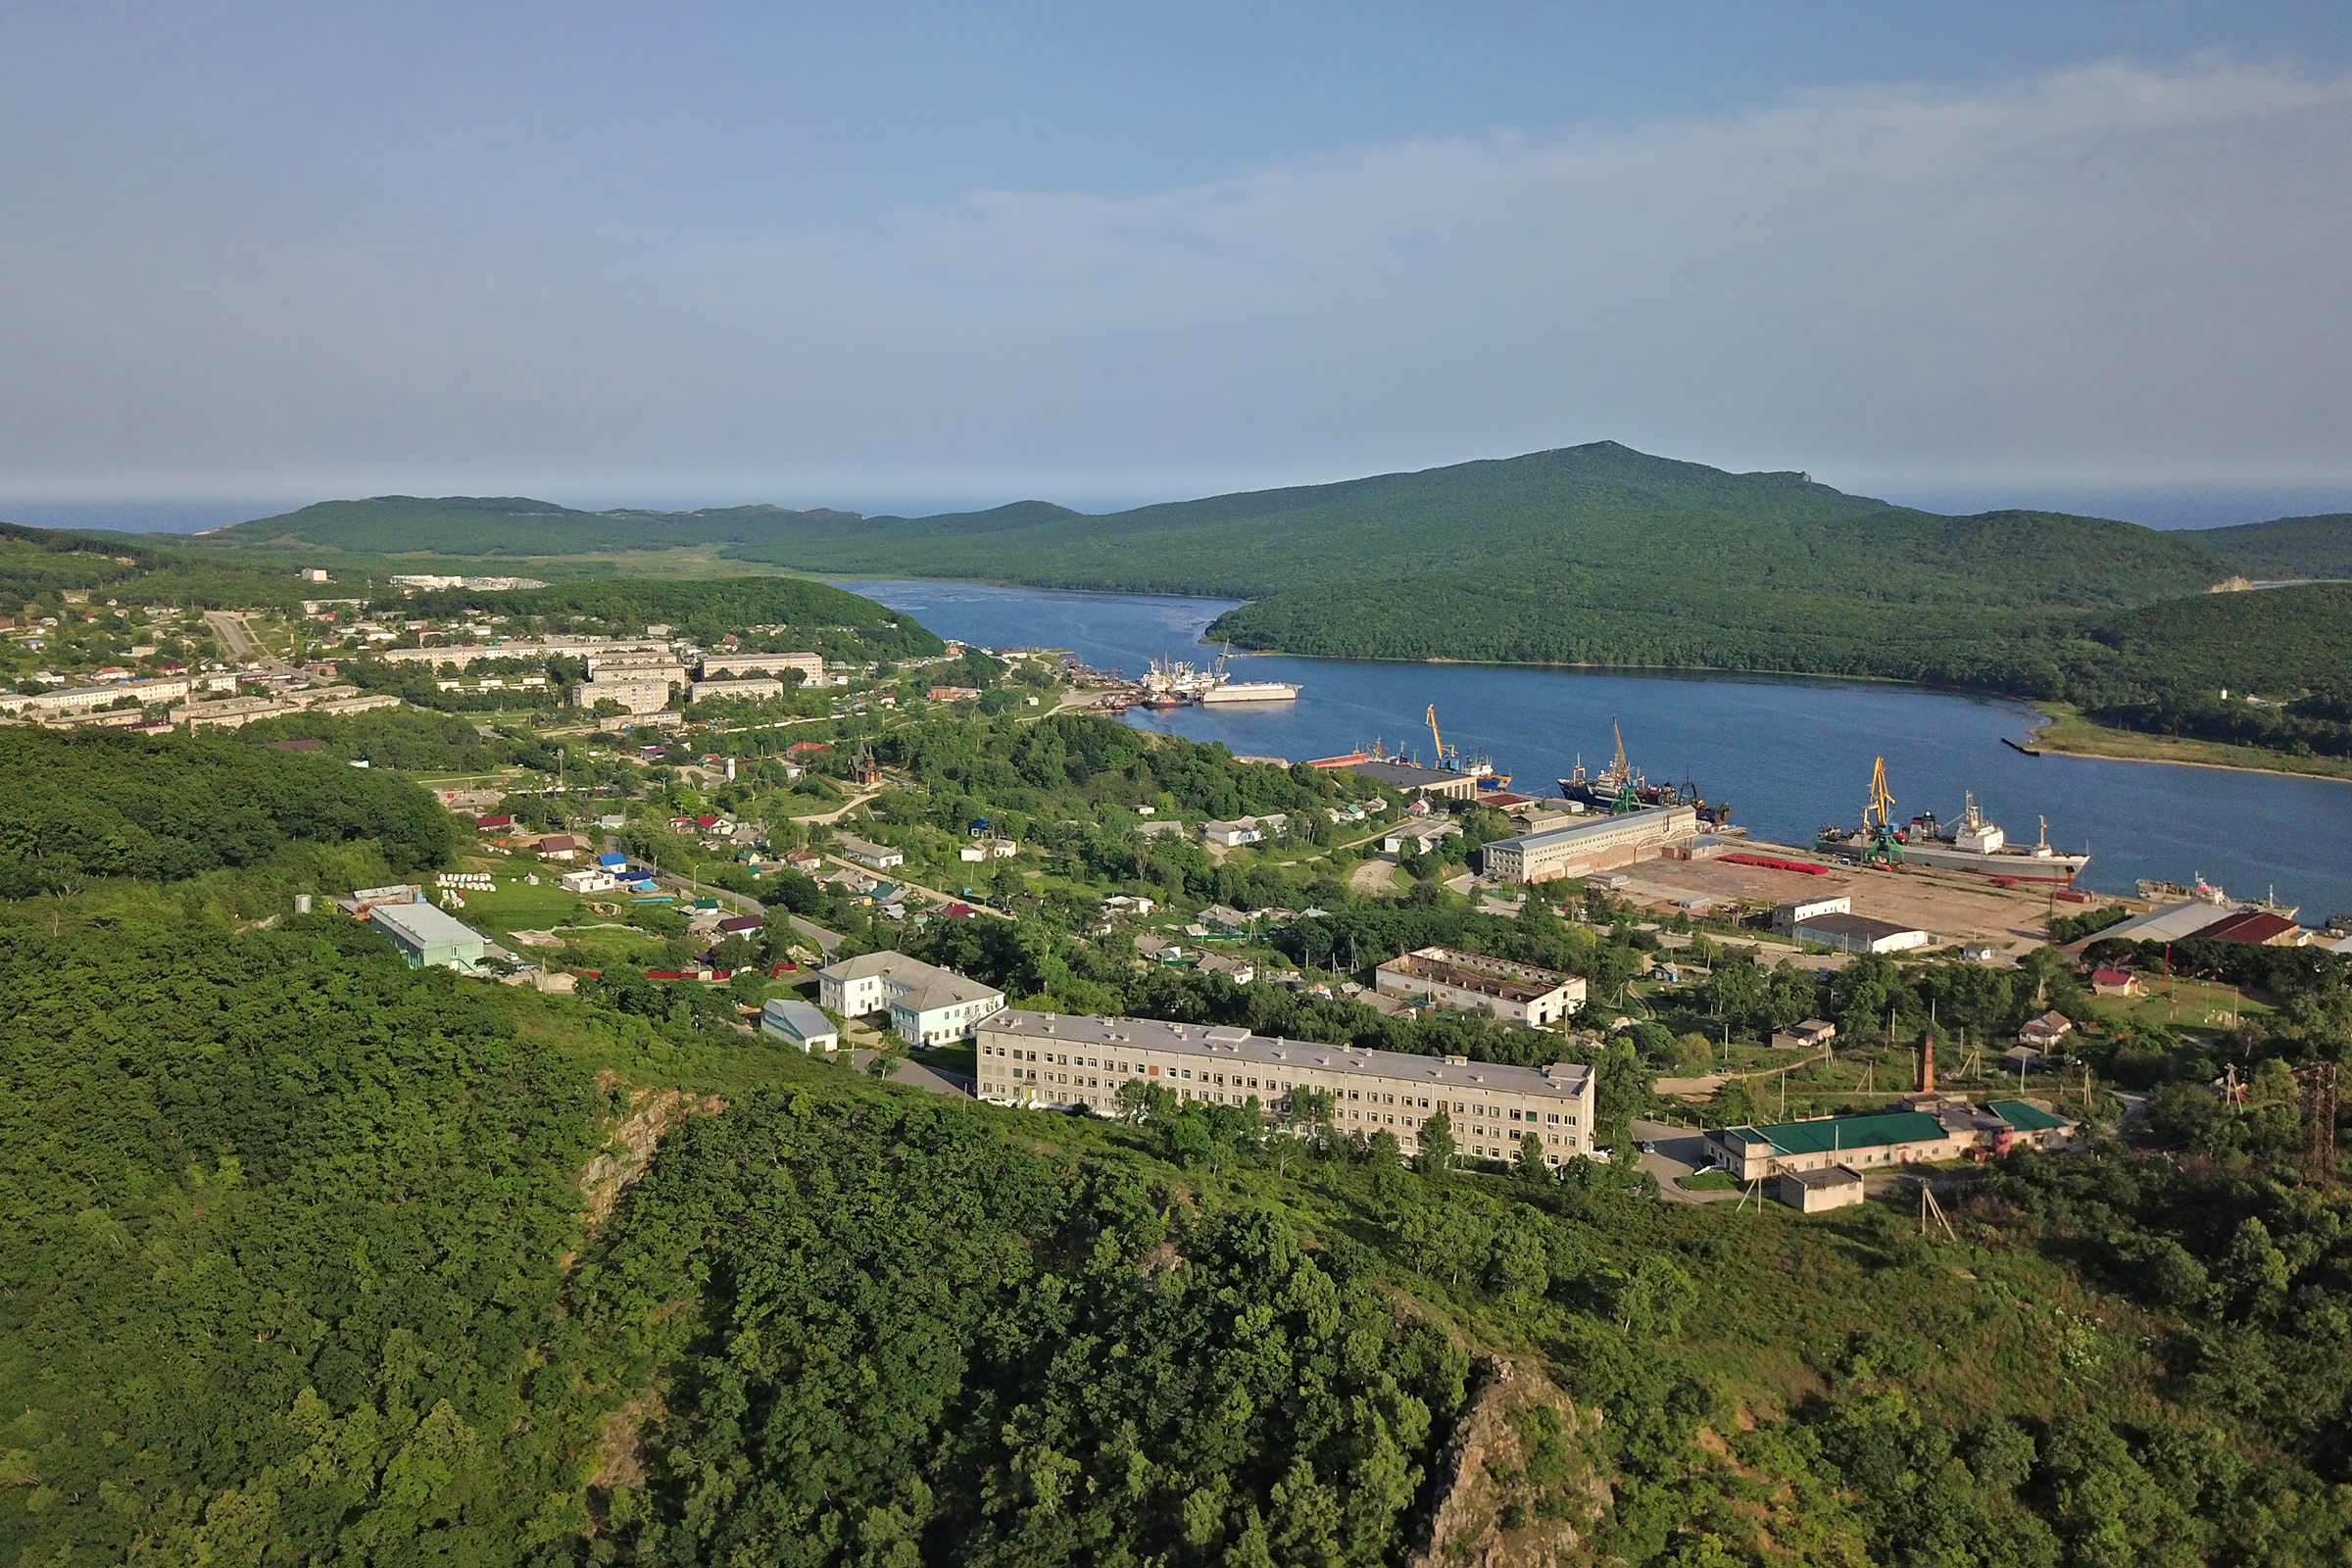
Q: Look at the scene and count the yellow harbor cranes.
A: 3